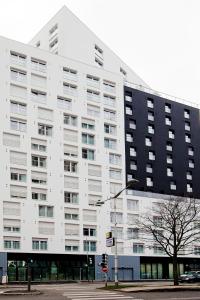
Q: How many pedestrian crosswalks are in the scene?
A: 1